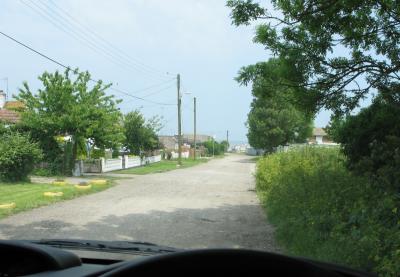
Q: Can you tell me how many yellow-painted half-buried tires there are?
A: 5